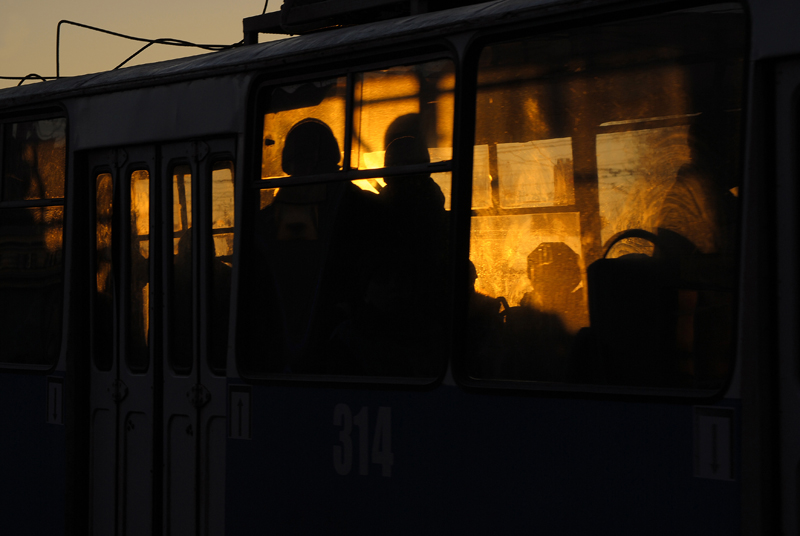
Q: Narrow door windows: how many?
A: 4